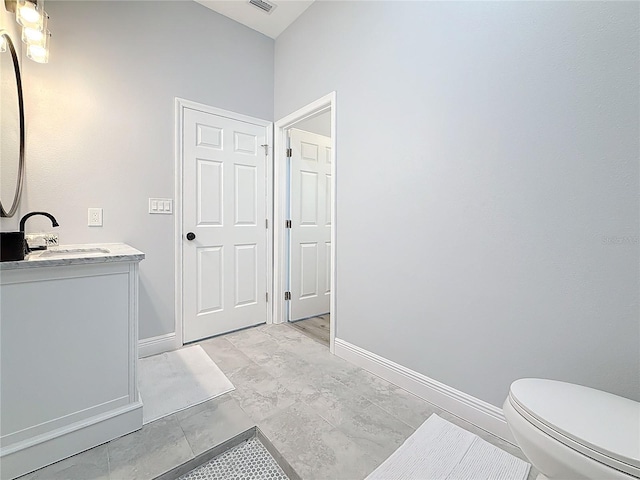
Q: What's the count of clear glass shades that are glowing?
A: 3